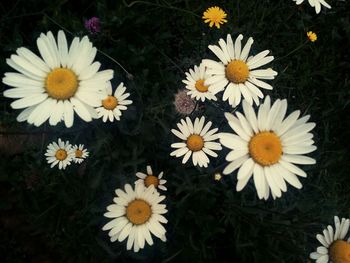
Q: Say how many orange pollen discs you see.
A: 11